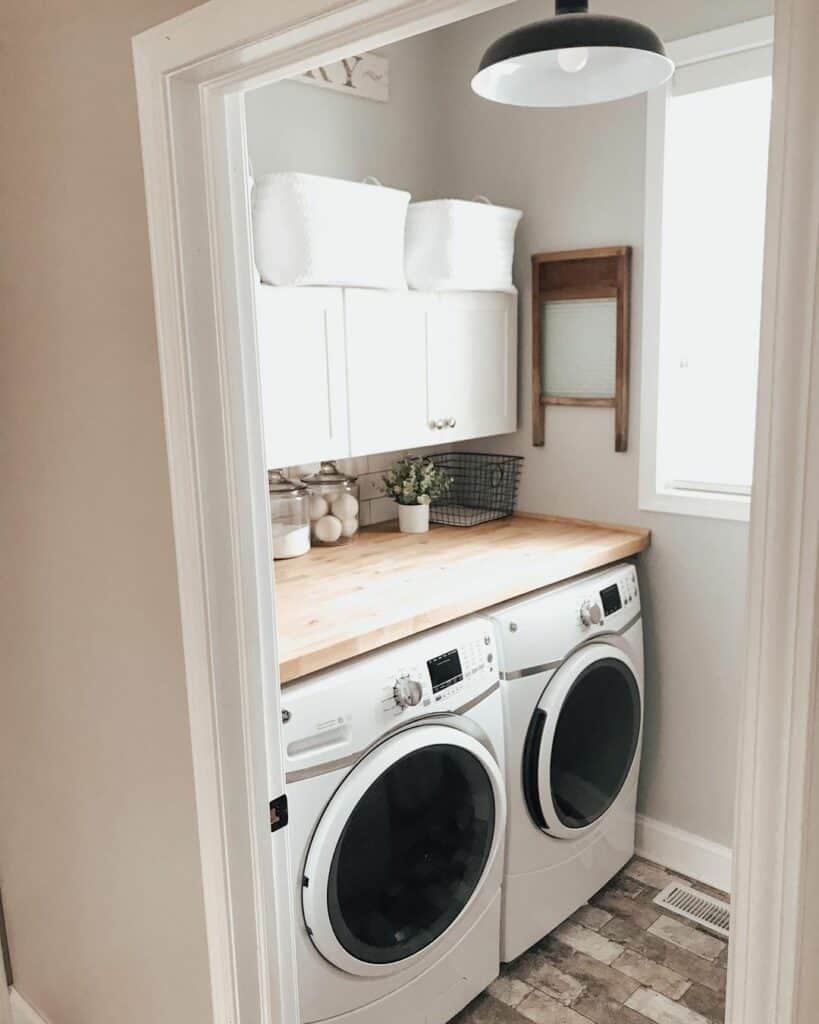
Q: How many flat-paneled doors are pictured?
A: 3